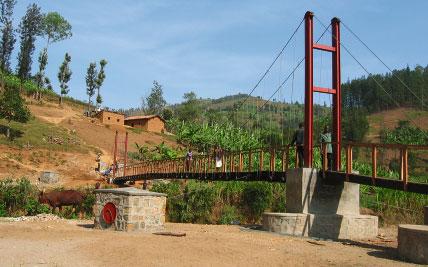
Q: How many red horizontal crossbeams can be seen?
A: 2